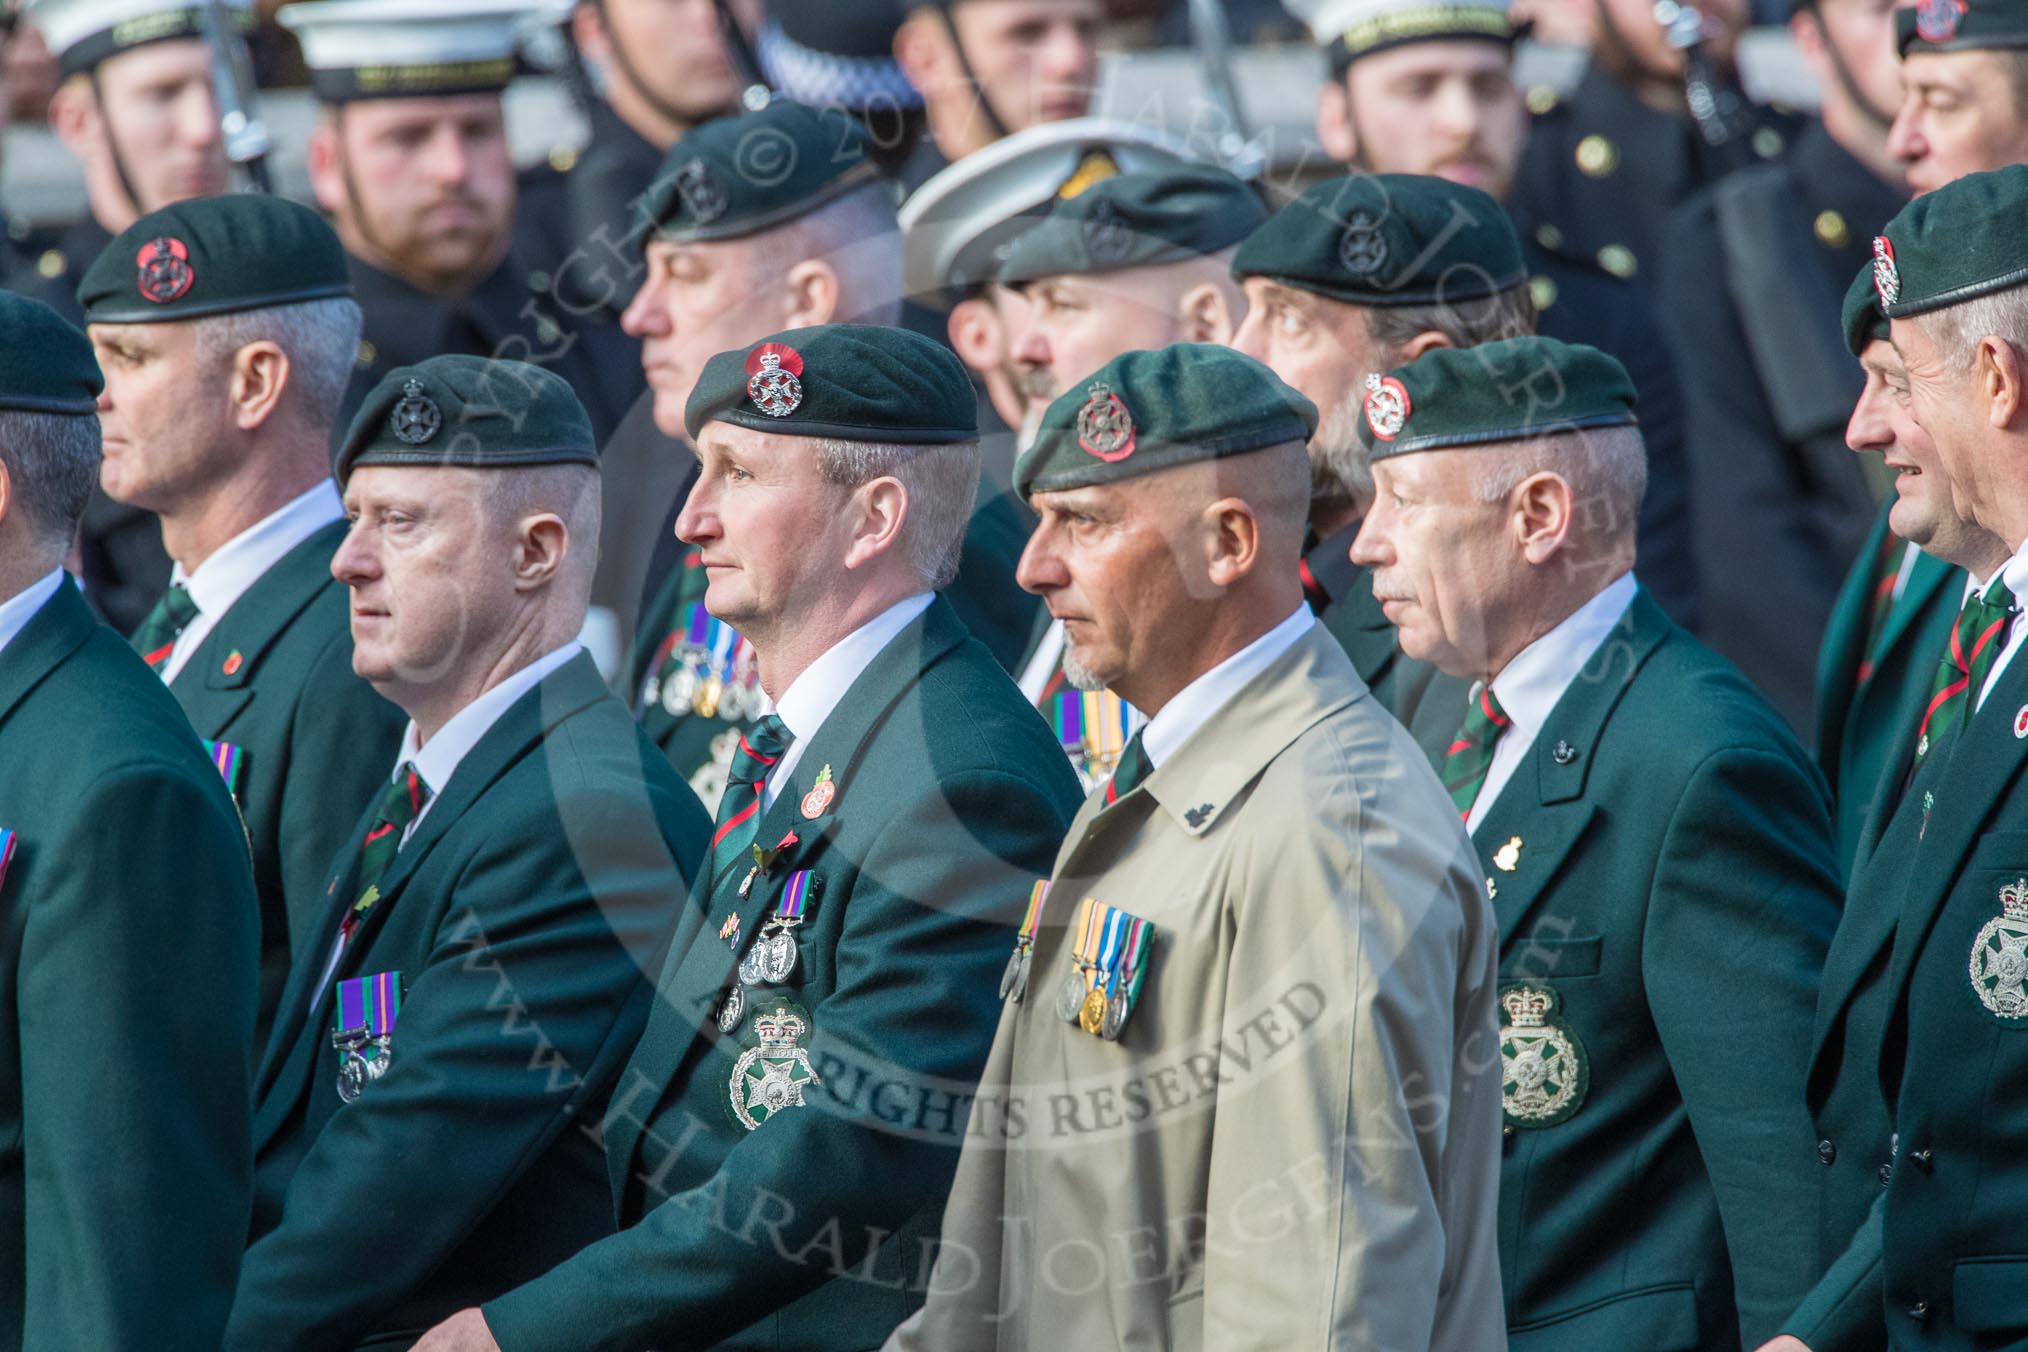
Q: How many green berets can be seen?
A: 12